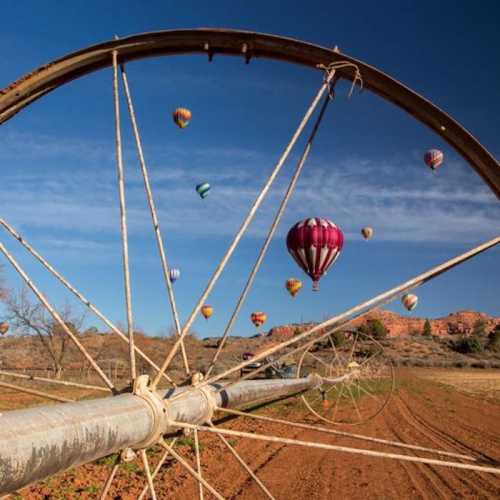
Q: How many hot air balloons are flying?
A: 11